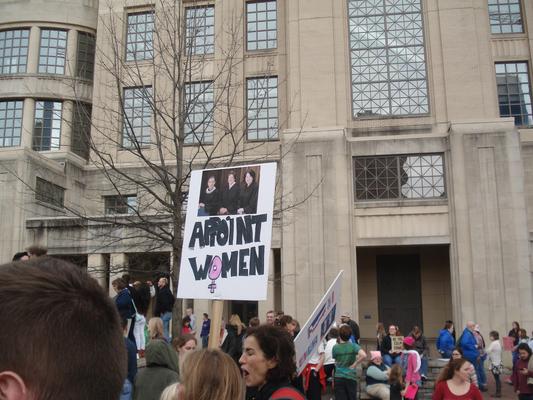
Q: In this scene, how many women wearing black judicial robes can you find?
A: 3